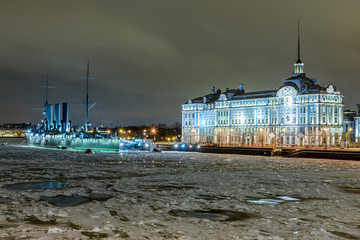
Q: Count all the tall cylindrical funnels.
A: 3